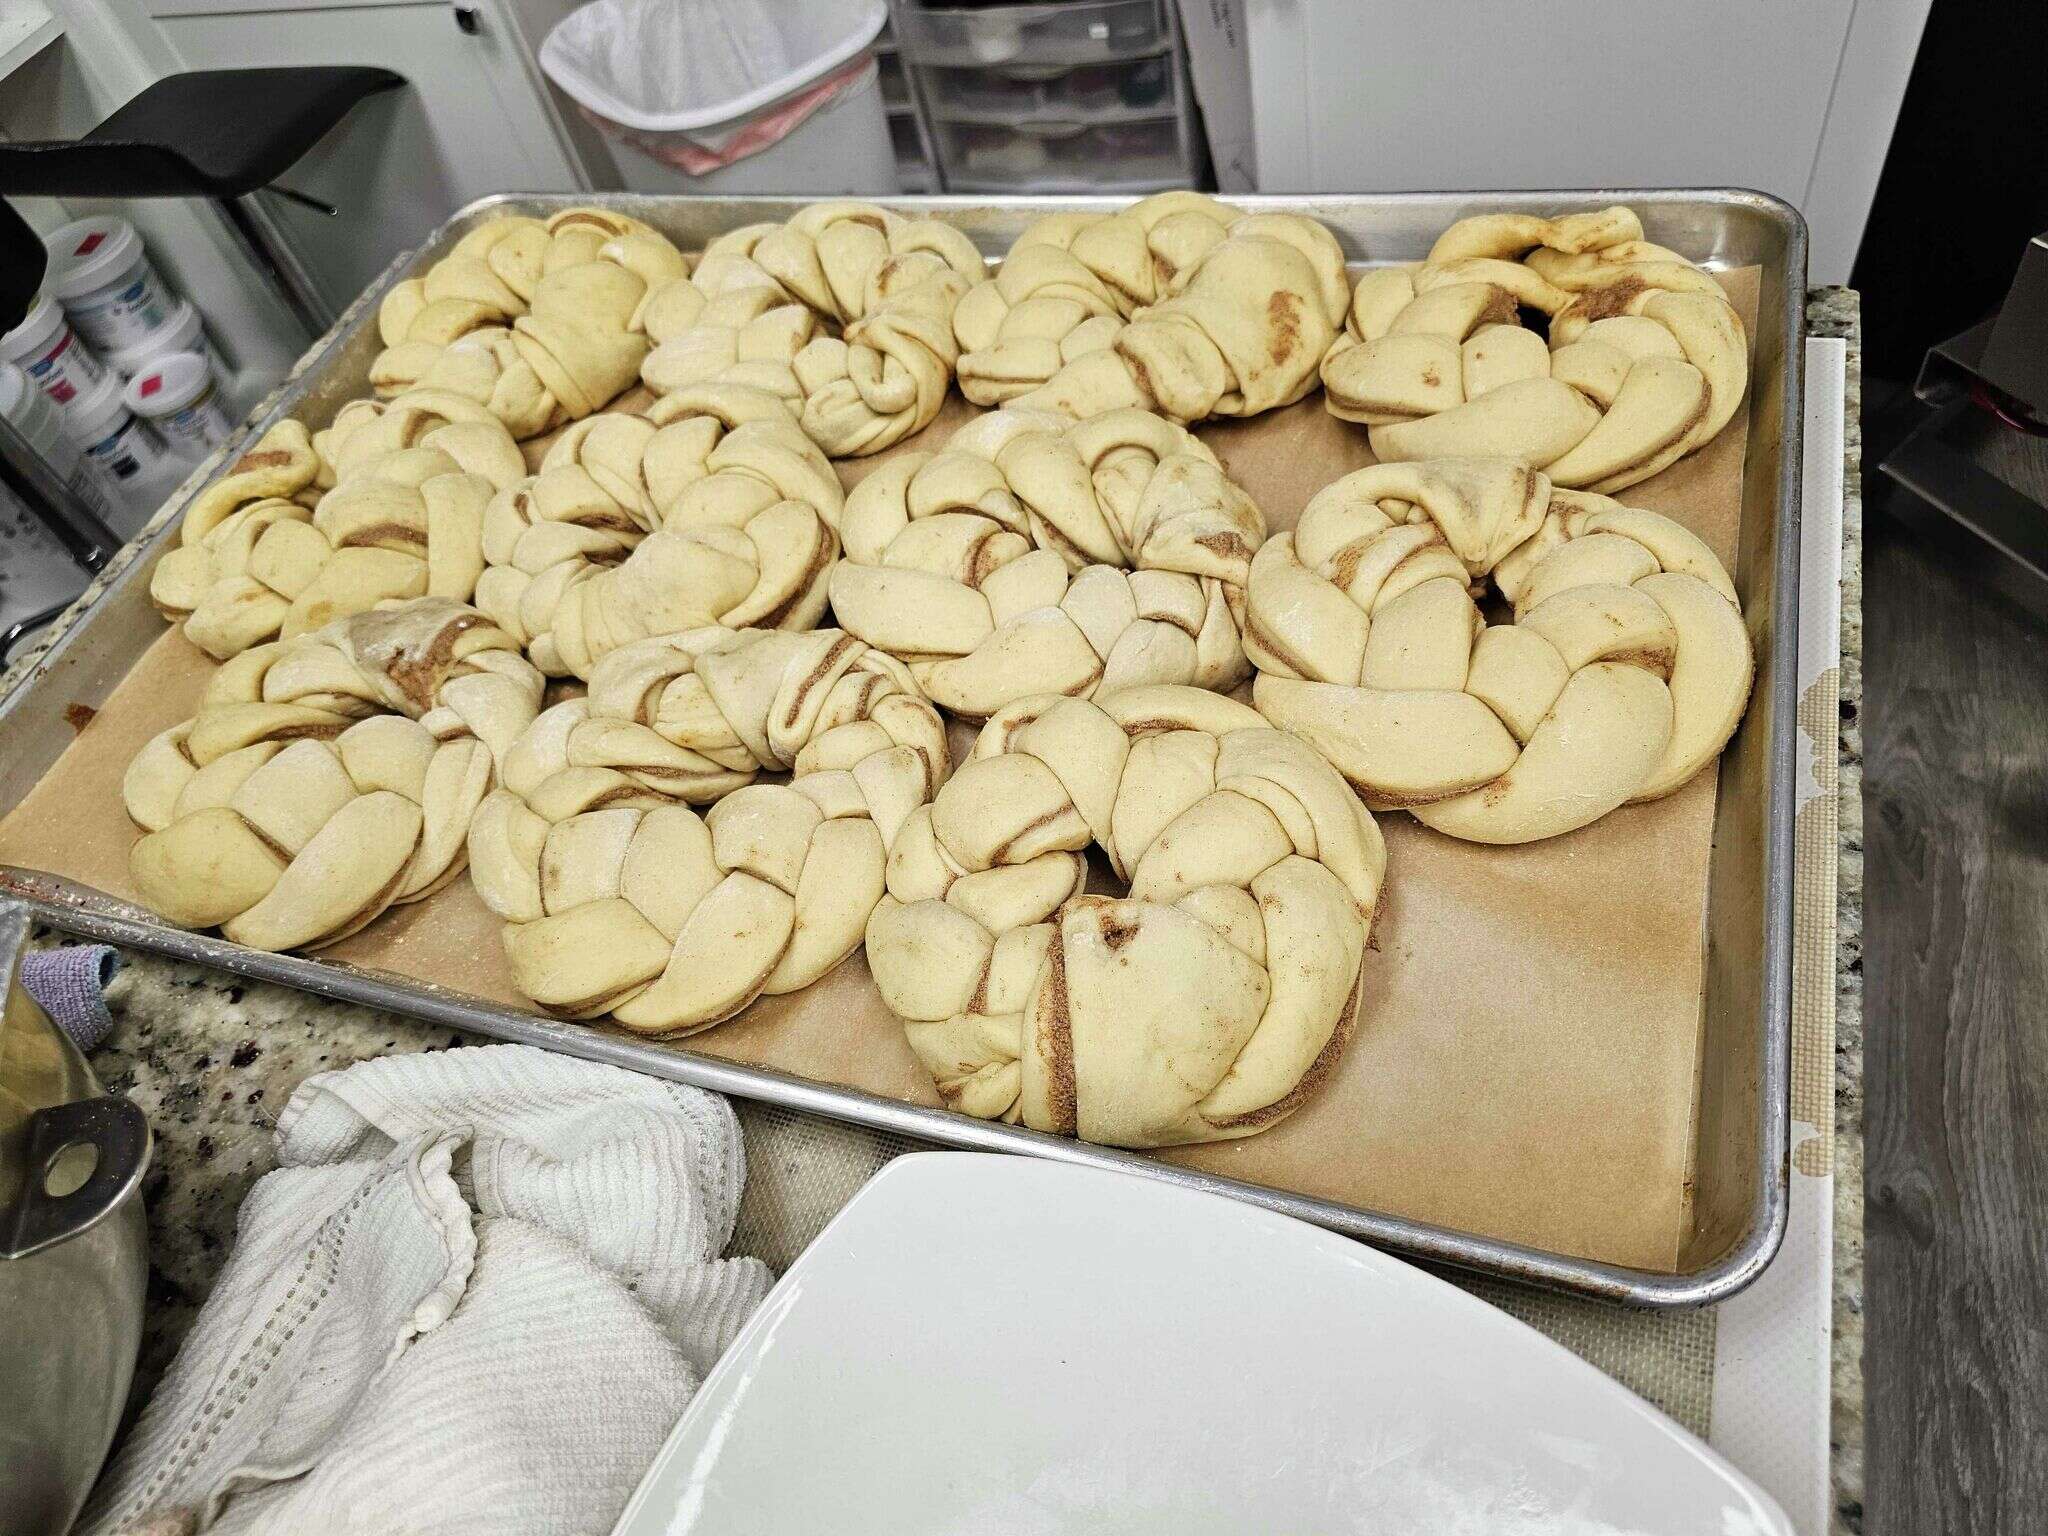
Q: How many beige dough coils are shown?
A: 11